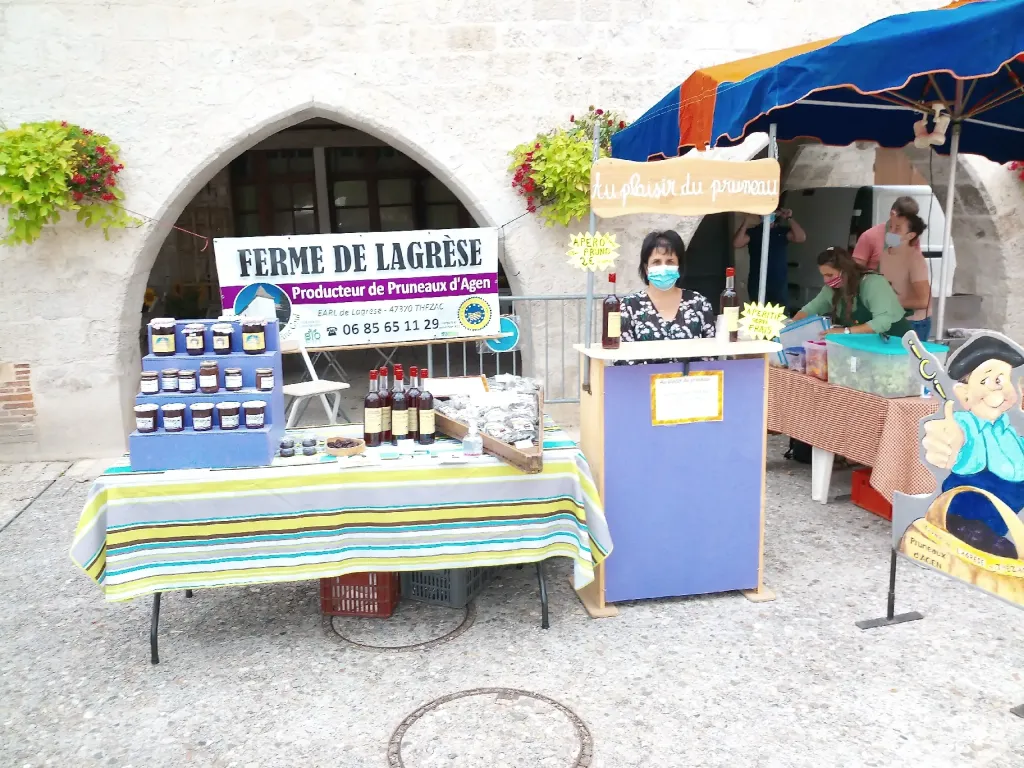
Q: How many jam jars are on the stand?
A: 15